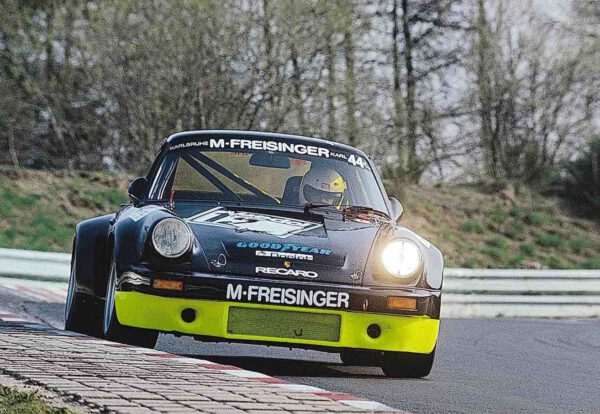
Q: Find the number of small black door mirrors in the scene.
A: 2